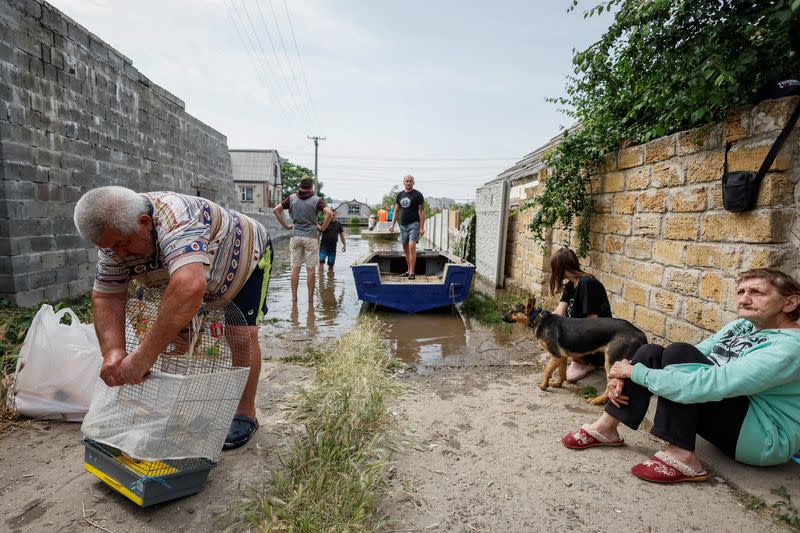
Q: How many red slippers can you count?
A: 2